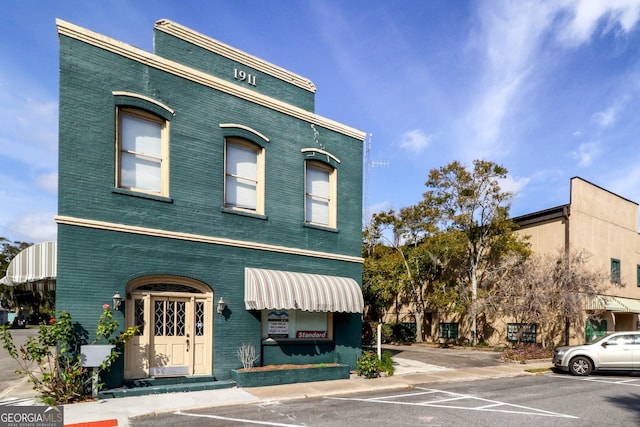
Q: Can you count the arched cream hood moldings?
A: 3